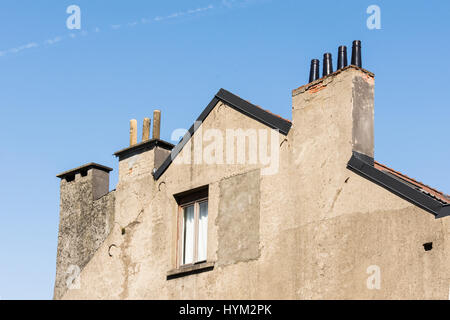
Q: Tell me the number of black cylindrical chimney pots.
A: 4